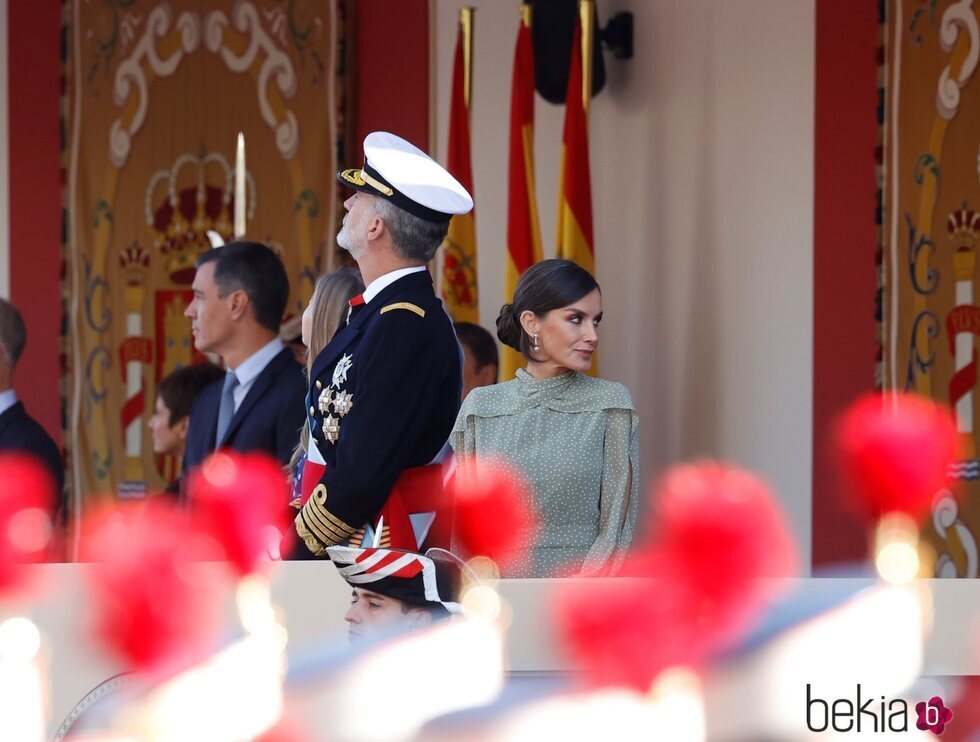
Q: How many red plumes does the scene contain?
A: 7